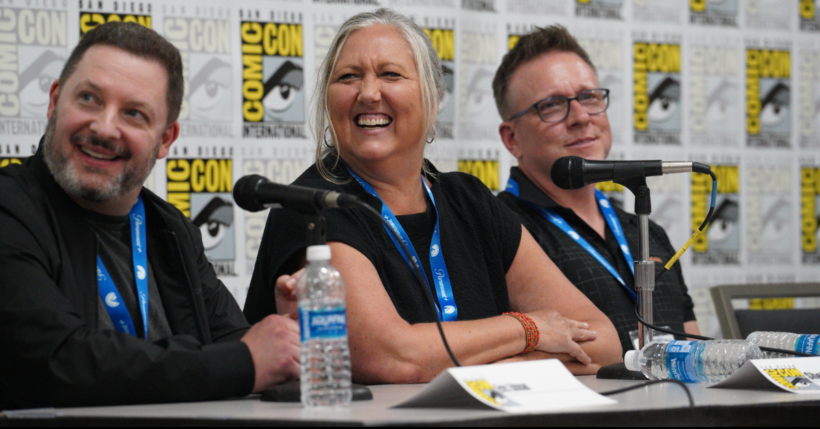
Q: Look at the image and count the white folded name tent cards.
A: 2